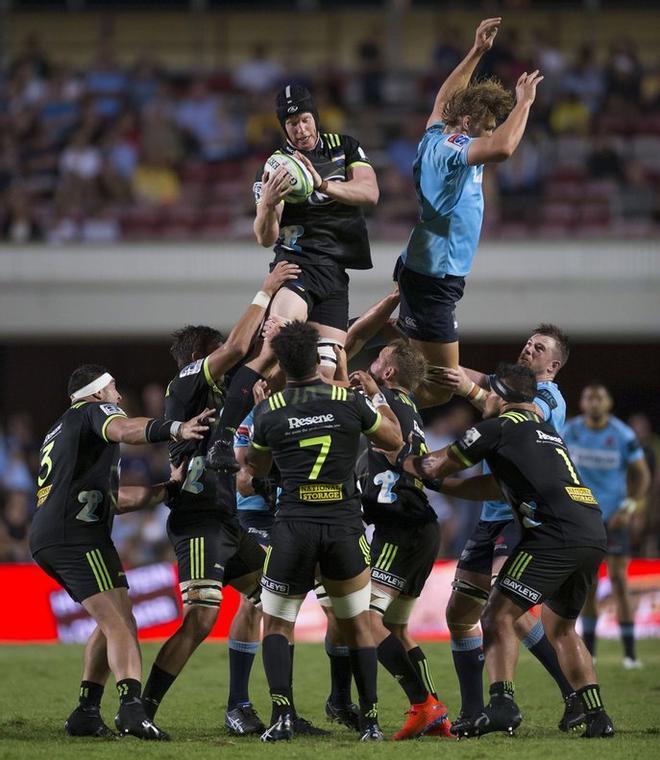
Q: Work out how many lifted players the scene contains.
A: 2